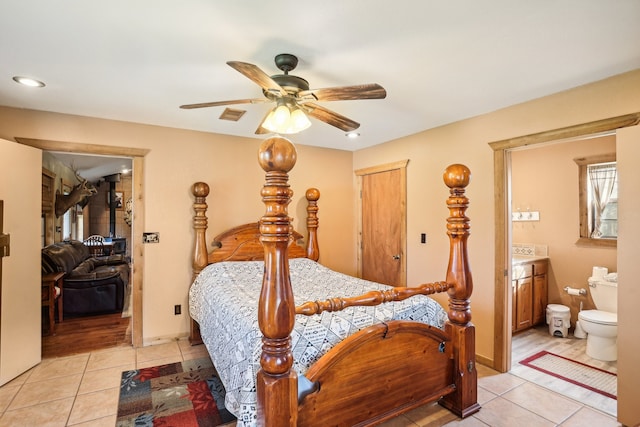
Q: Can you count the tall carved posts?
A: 4